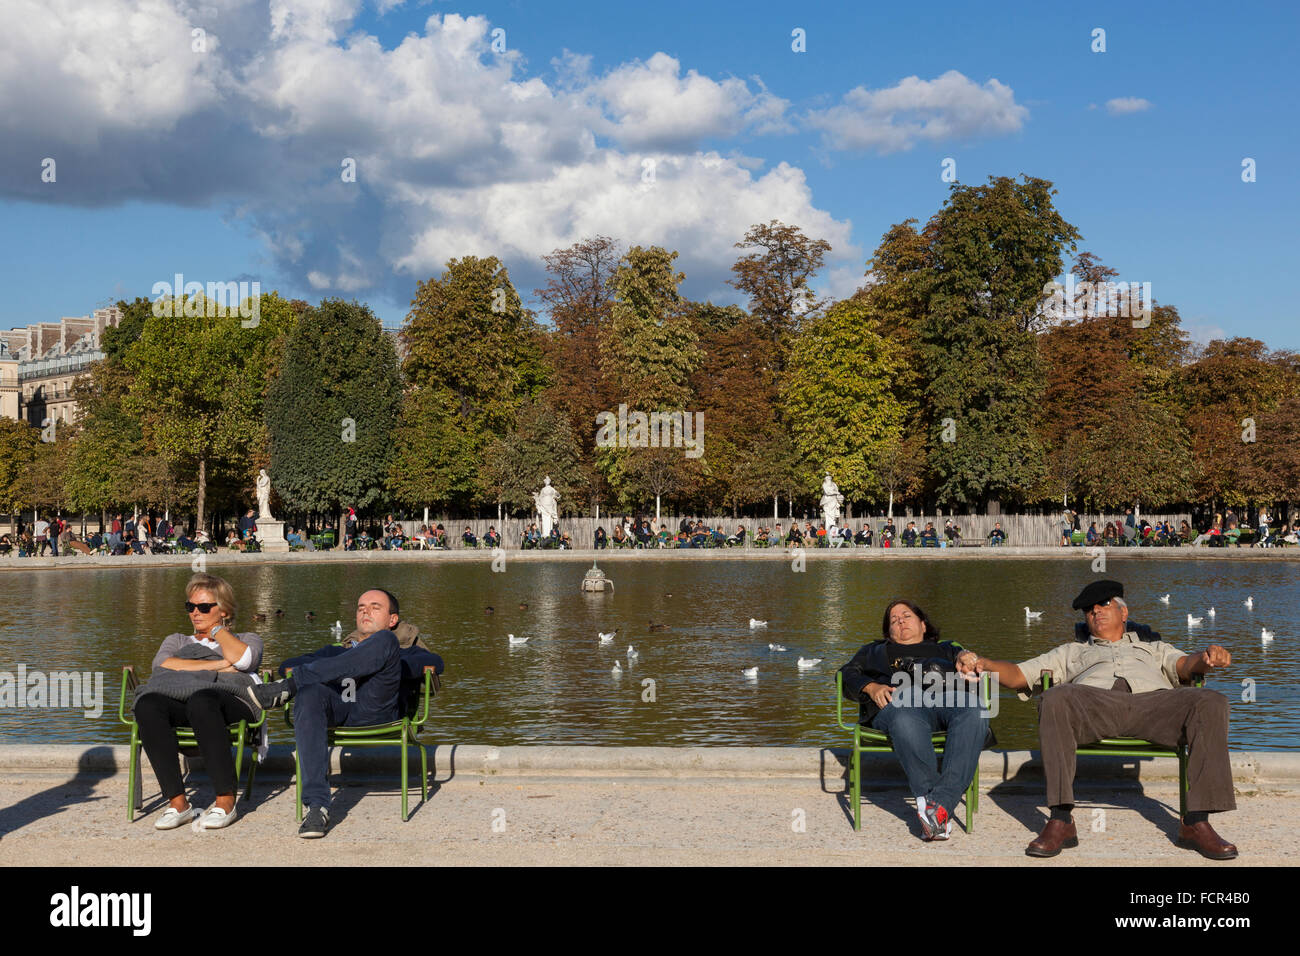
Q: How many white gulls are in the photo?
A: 15